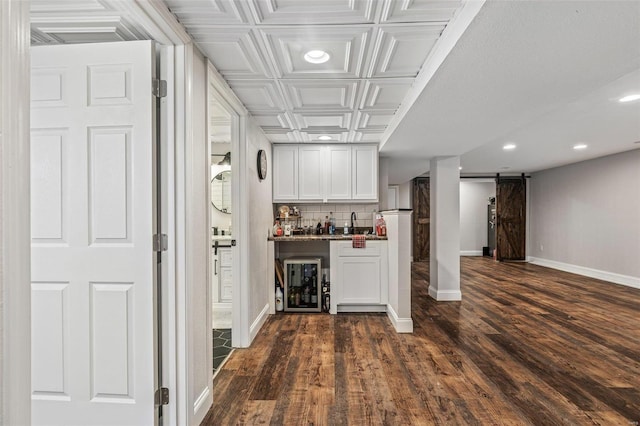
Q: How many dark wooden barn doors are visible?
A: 2